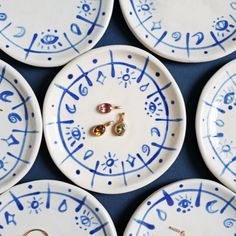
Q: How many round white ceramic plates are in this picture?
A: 7